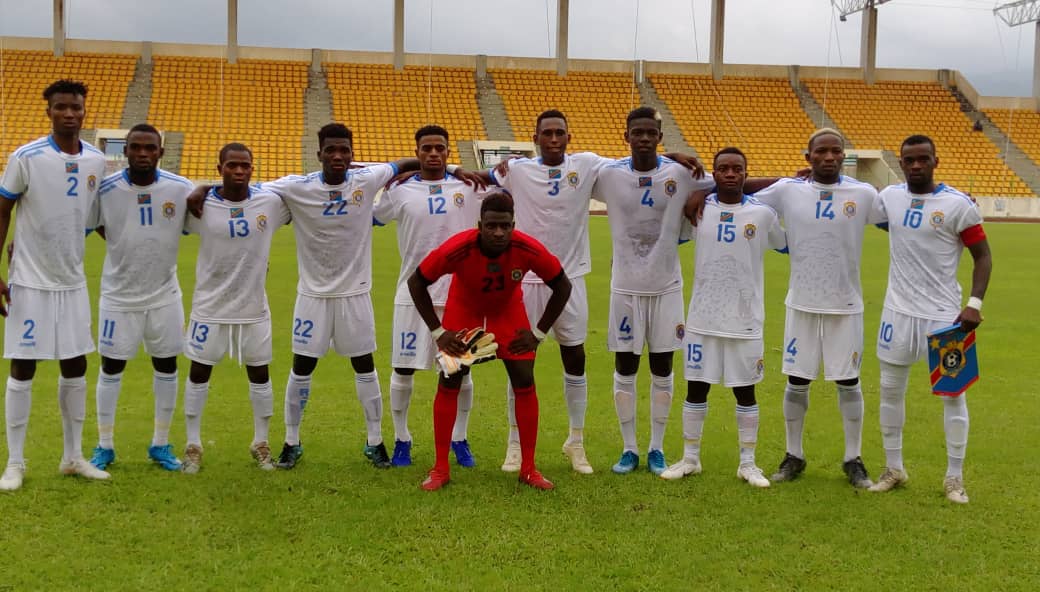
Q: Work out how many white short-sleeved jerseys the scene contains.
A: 10